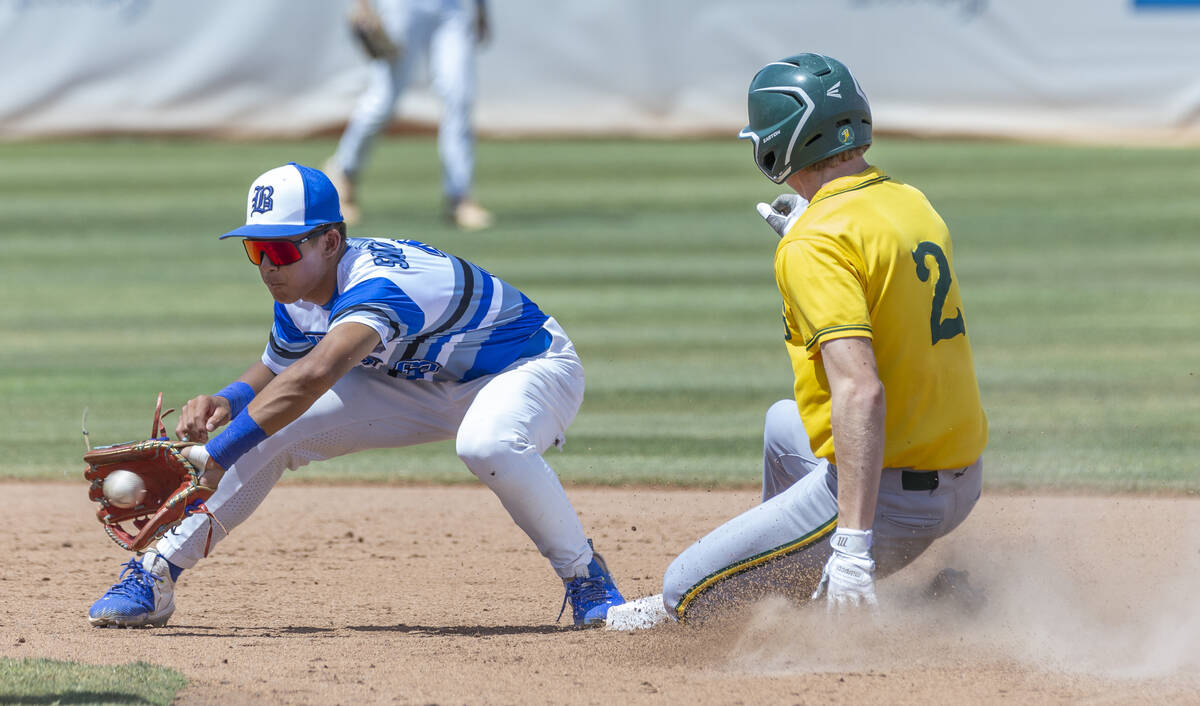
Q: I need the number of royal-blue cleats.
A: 2